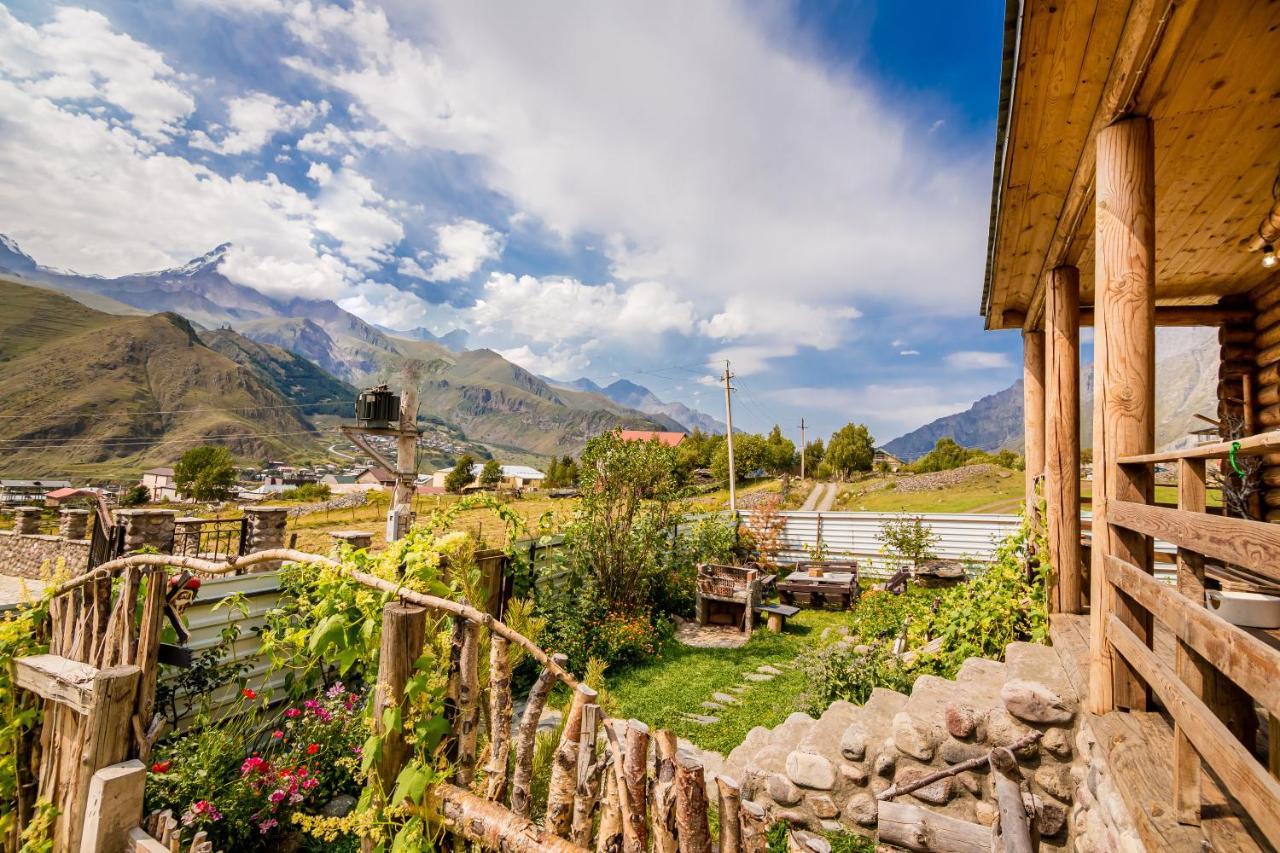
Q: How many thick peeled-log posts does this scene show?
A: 3